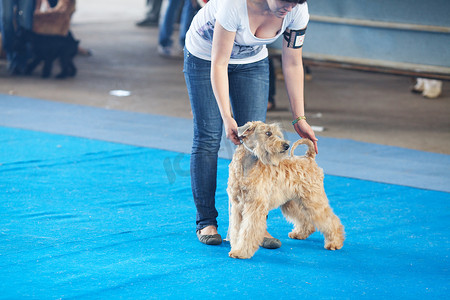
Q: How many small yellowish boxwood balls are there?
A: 0